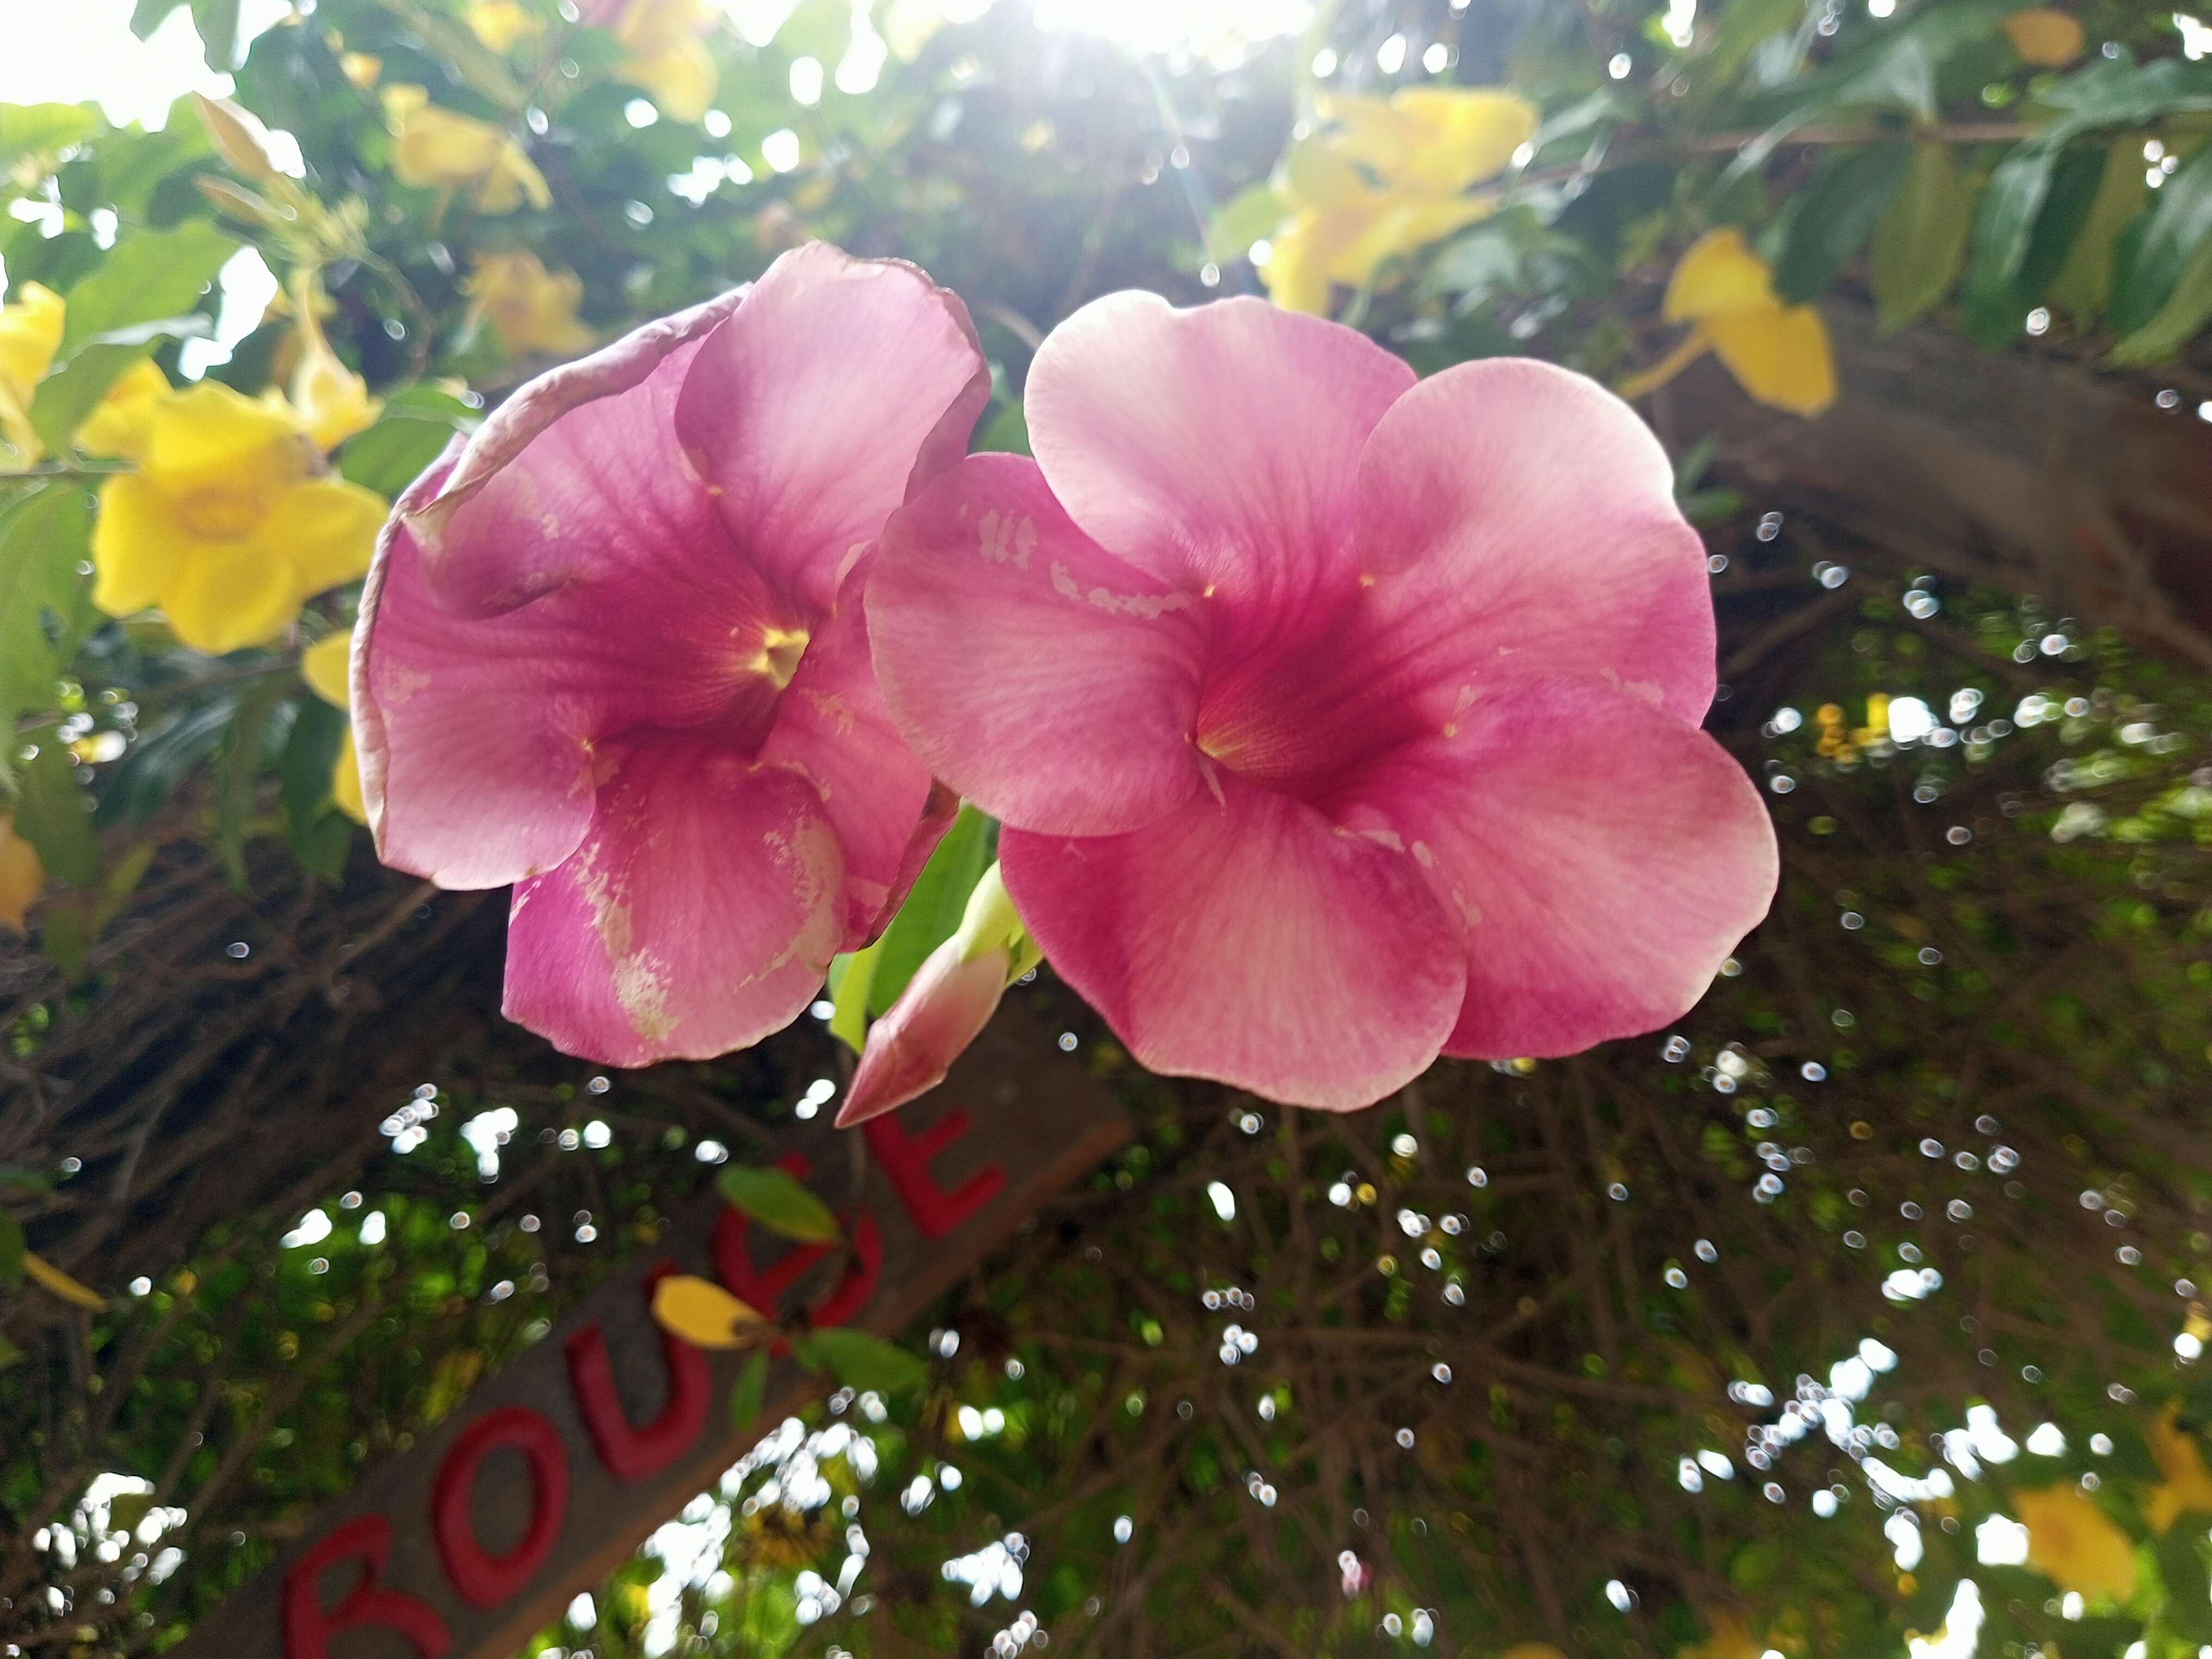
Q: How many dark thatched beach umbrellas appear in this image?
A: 0